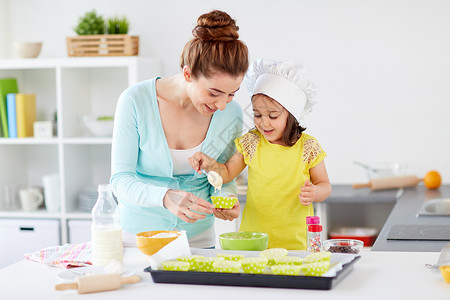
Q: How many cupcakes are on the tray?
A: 11